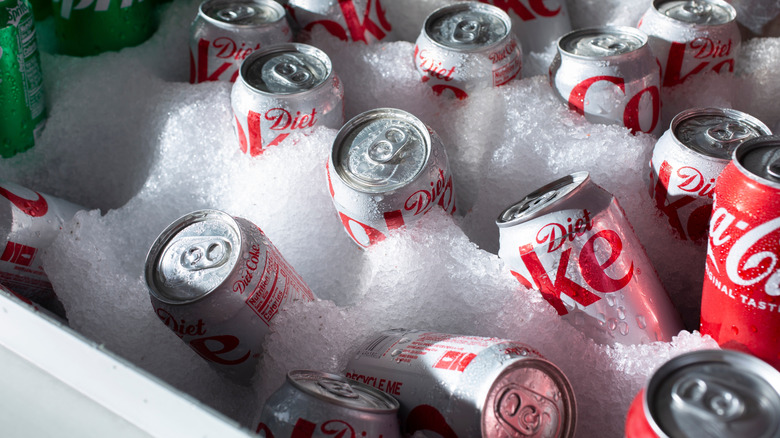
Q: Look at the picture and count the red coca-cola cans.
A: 2